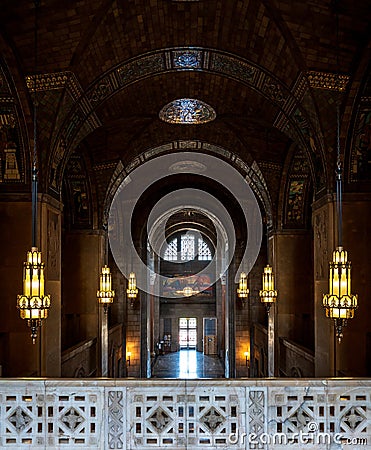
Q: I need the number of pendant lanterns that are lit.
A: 6